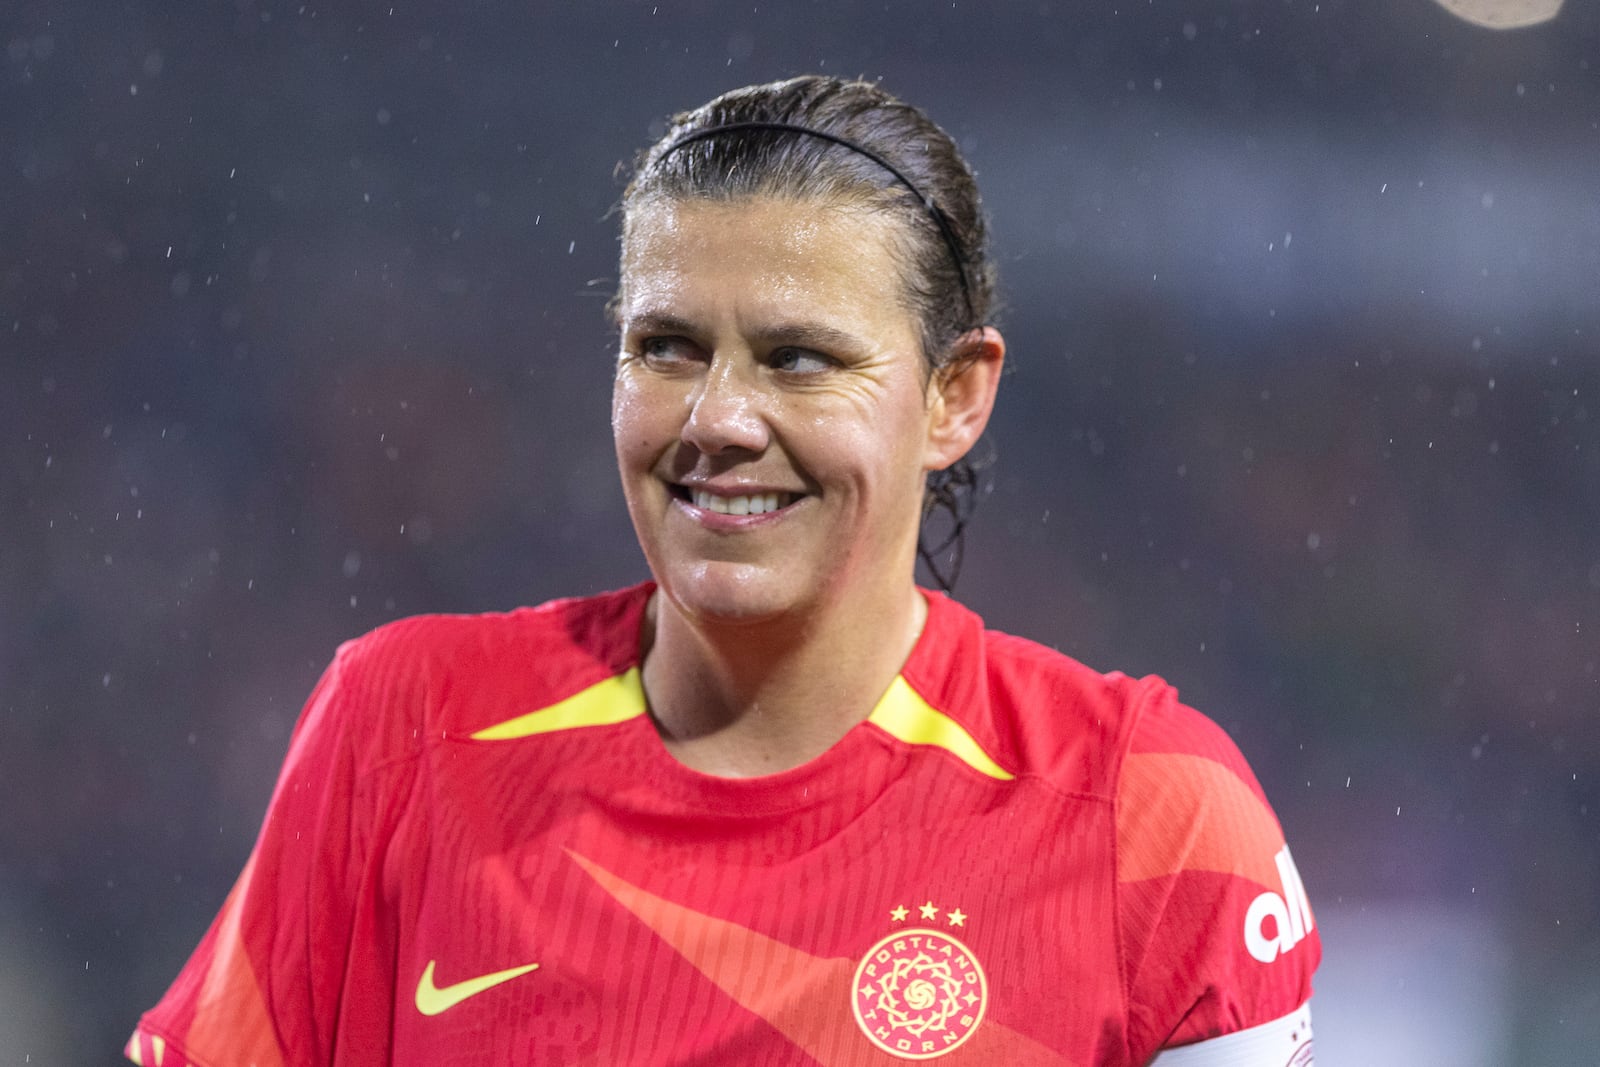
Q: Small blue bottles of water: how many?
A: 0